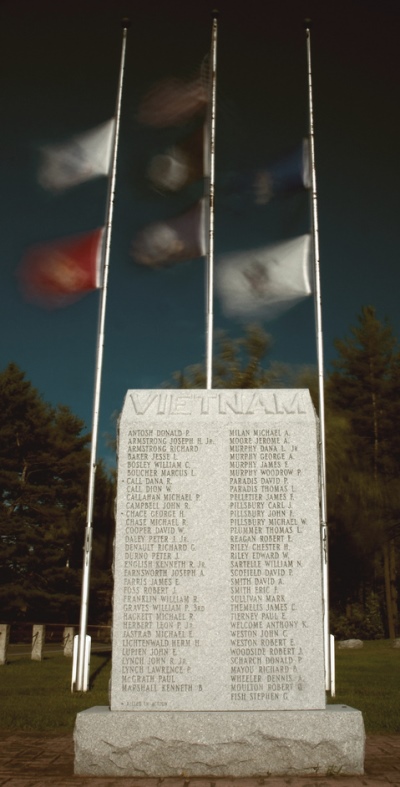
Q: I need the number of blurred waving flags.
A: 7